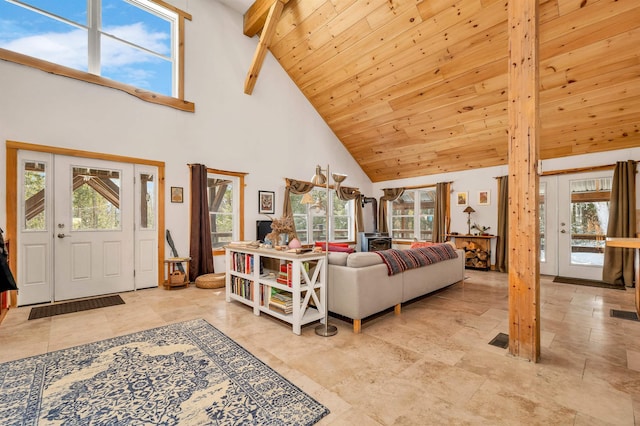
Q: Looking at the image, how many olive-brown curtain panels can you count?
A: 6